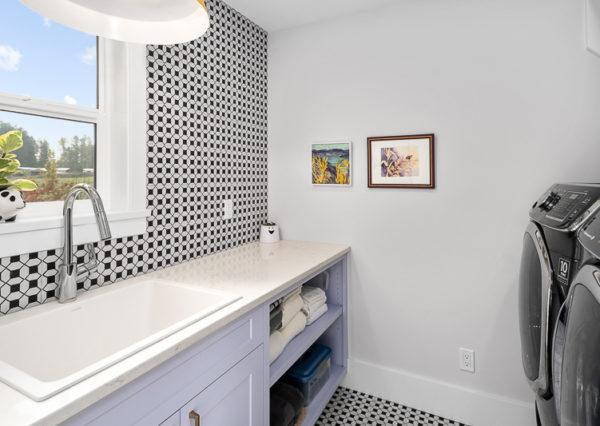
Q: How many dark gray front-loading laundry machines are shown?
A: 2